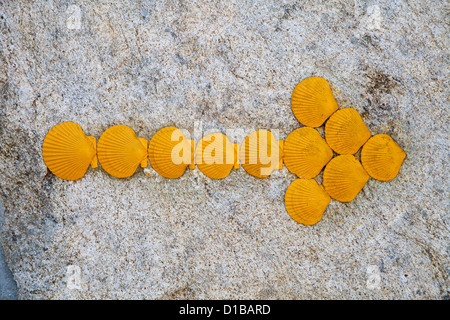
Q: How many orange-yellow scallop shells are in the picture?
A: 11